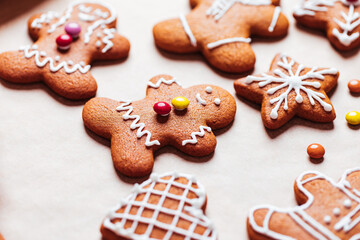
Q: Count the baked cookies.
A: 7